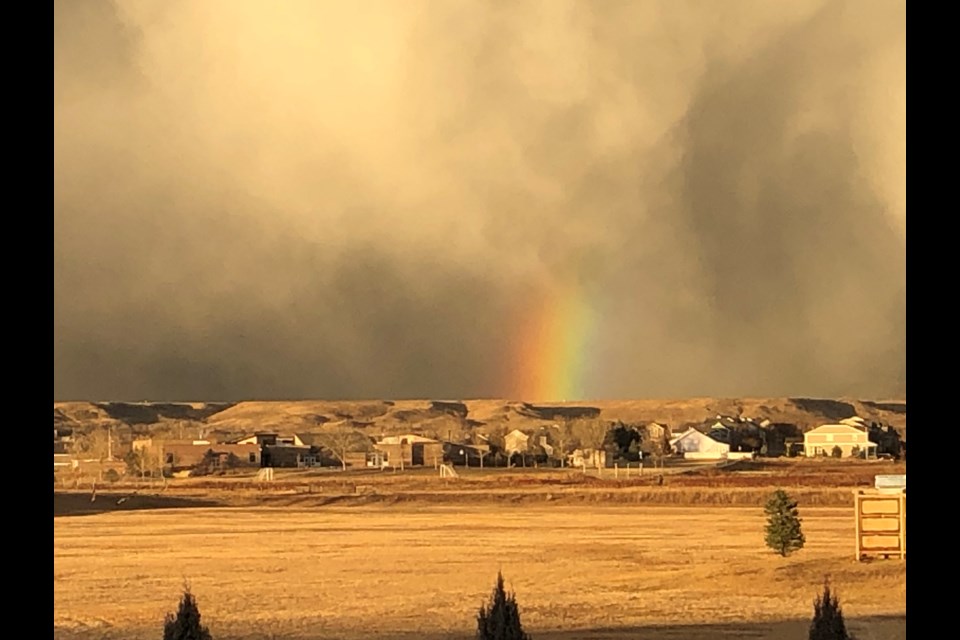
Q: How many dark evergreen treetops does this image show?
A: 3